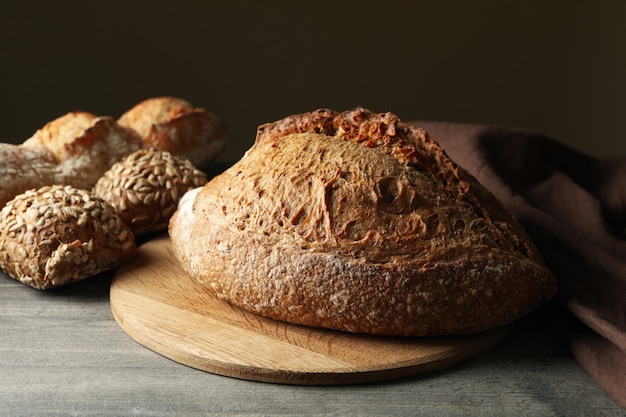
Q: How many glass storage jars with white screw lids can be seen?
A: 0